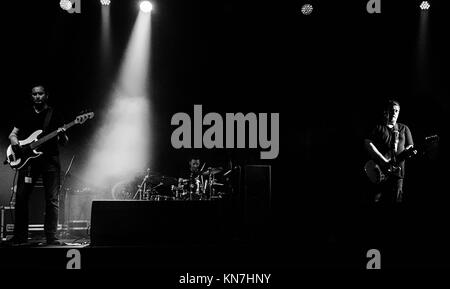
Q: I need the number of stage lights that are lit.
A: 5